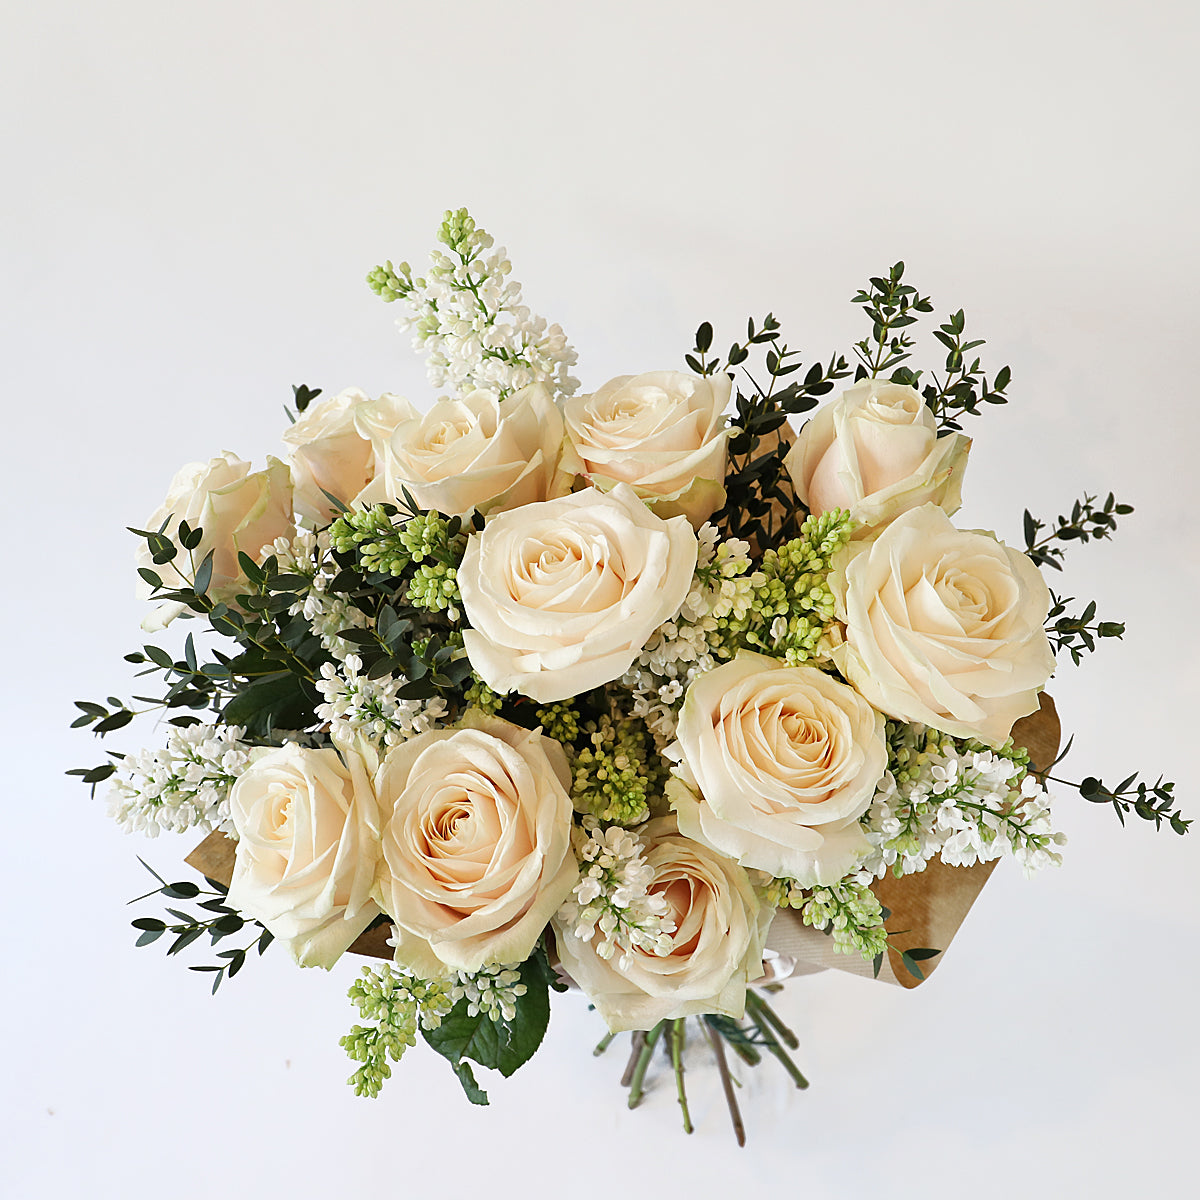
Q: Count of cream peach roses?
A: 11